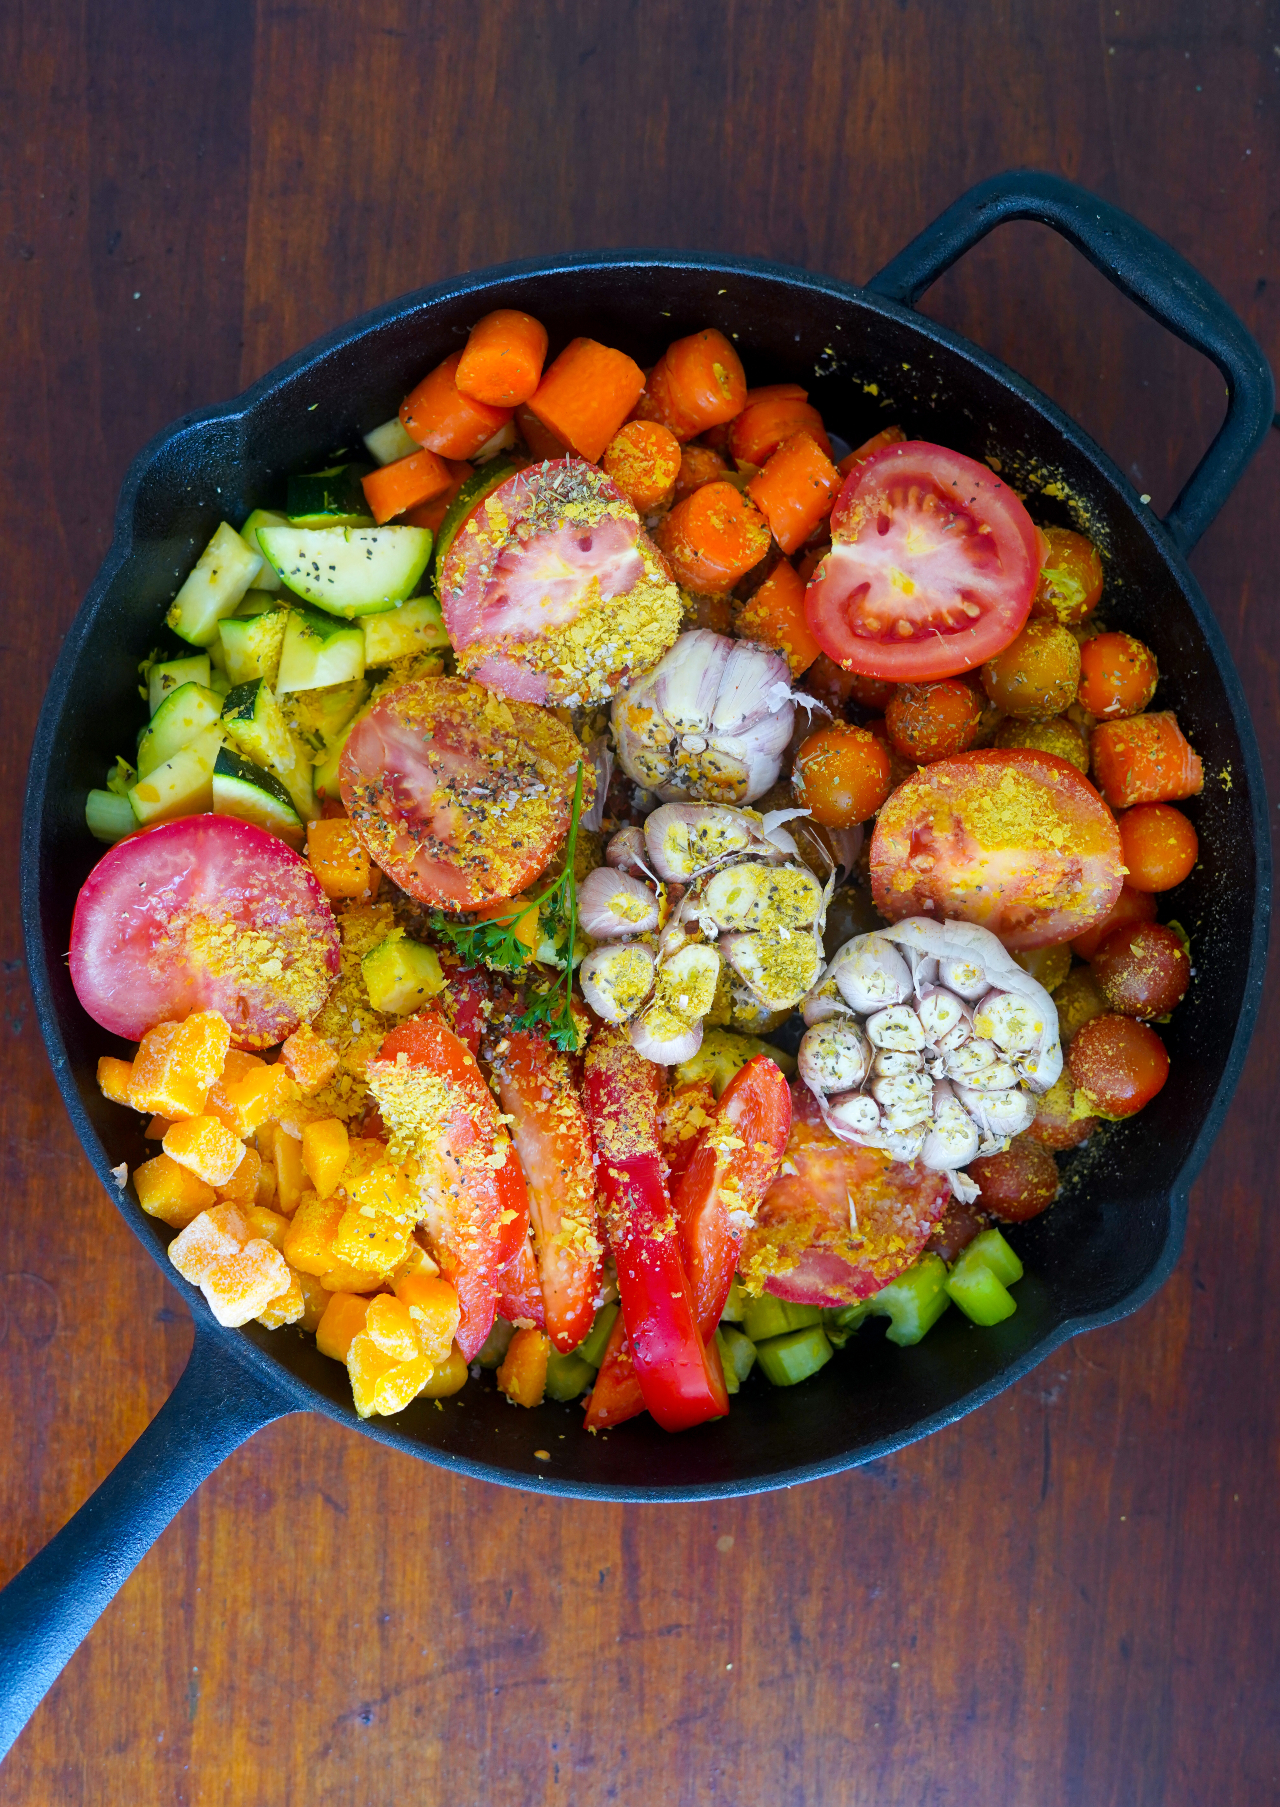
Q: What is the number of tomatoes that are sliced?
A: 6